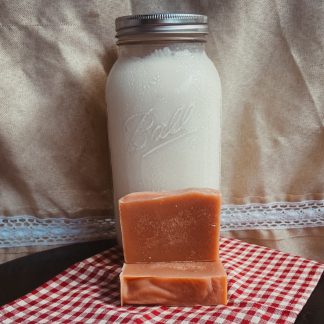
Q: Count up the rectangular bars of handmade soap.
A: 2